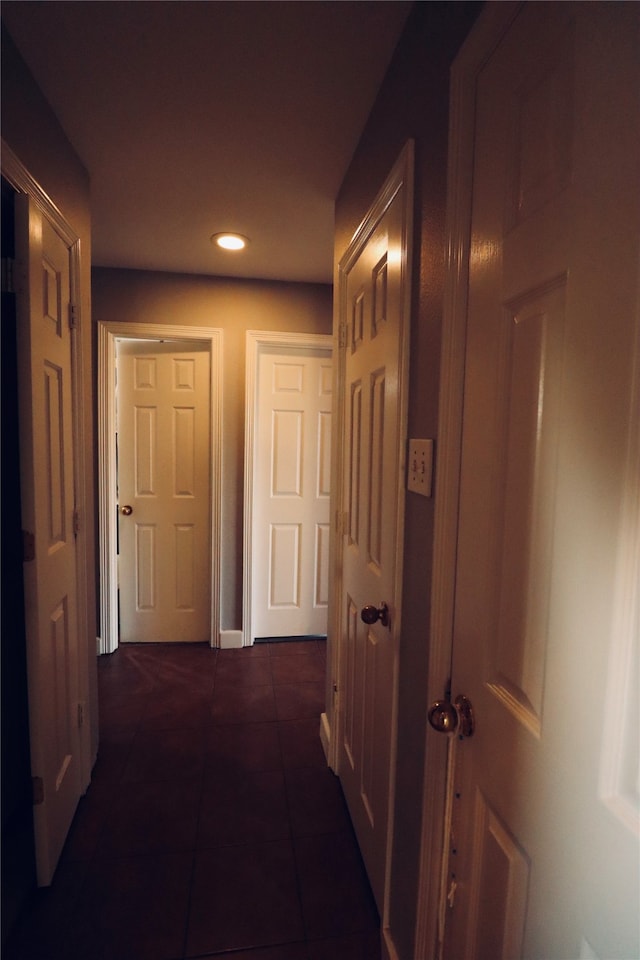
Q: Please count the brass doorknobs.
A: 3